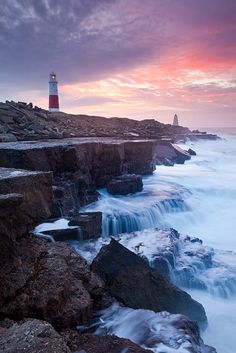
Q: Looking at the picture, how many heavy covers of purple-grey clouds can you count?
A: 1